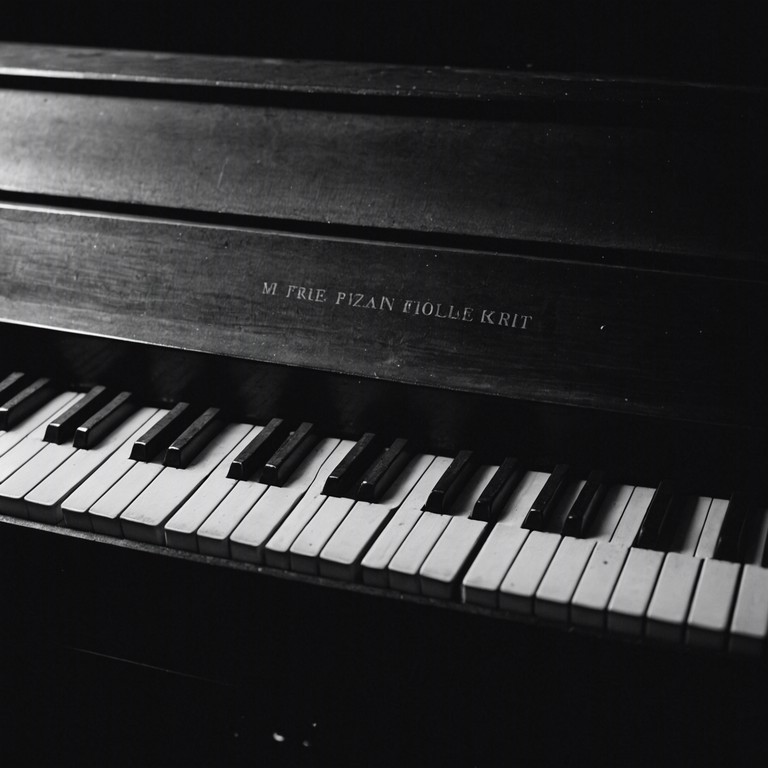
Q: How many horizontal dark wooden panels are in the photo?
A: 3